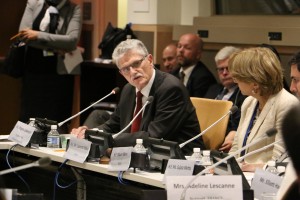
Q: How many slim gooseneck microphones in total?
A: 6